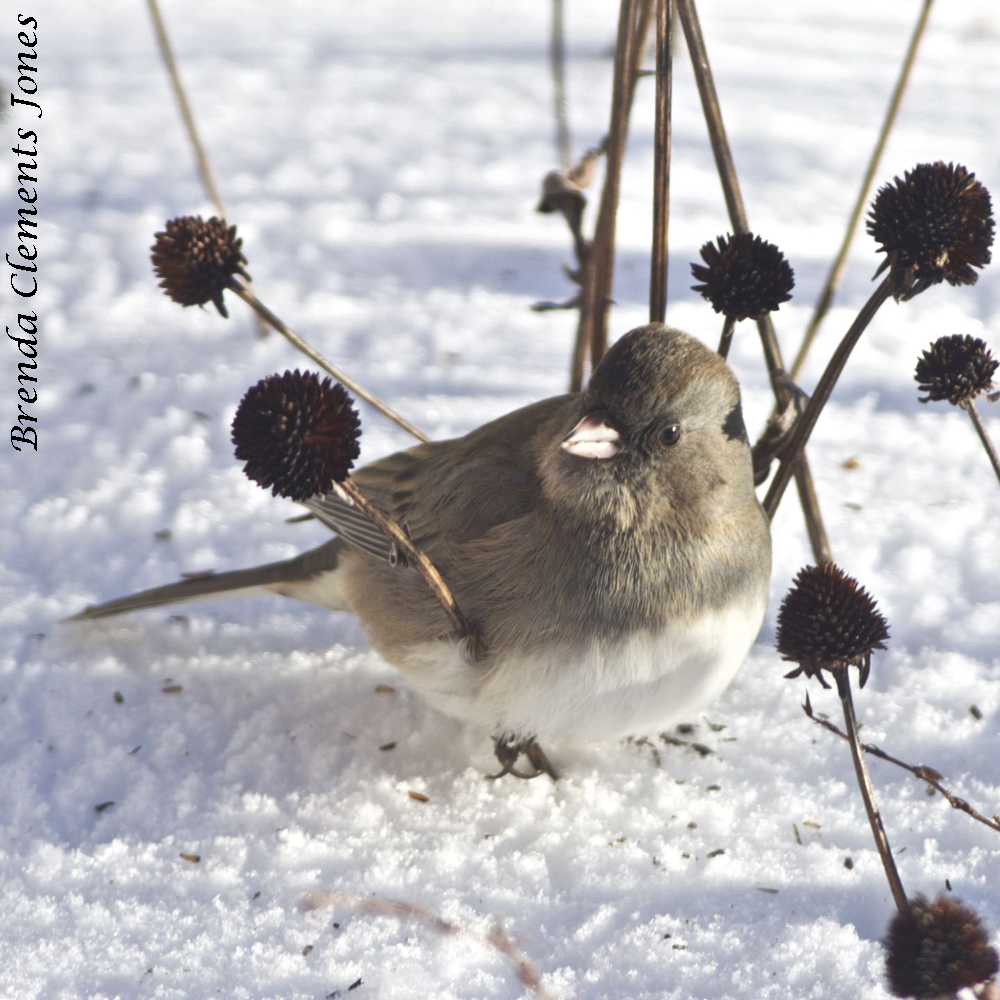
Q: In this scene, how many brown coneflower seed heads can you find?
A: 7